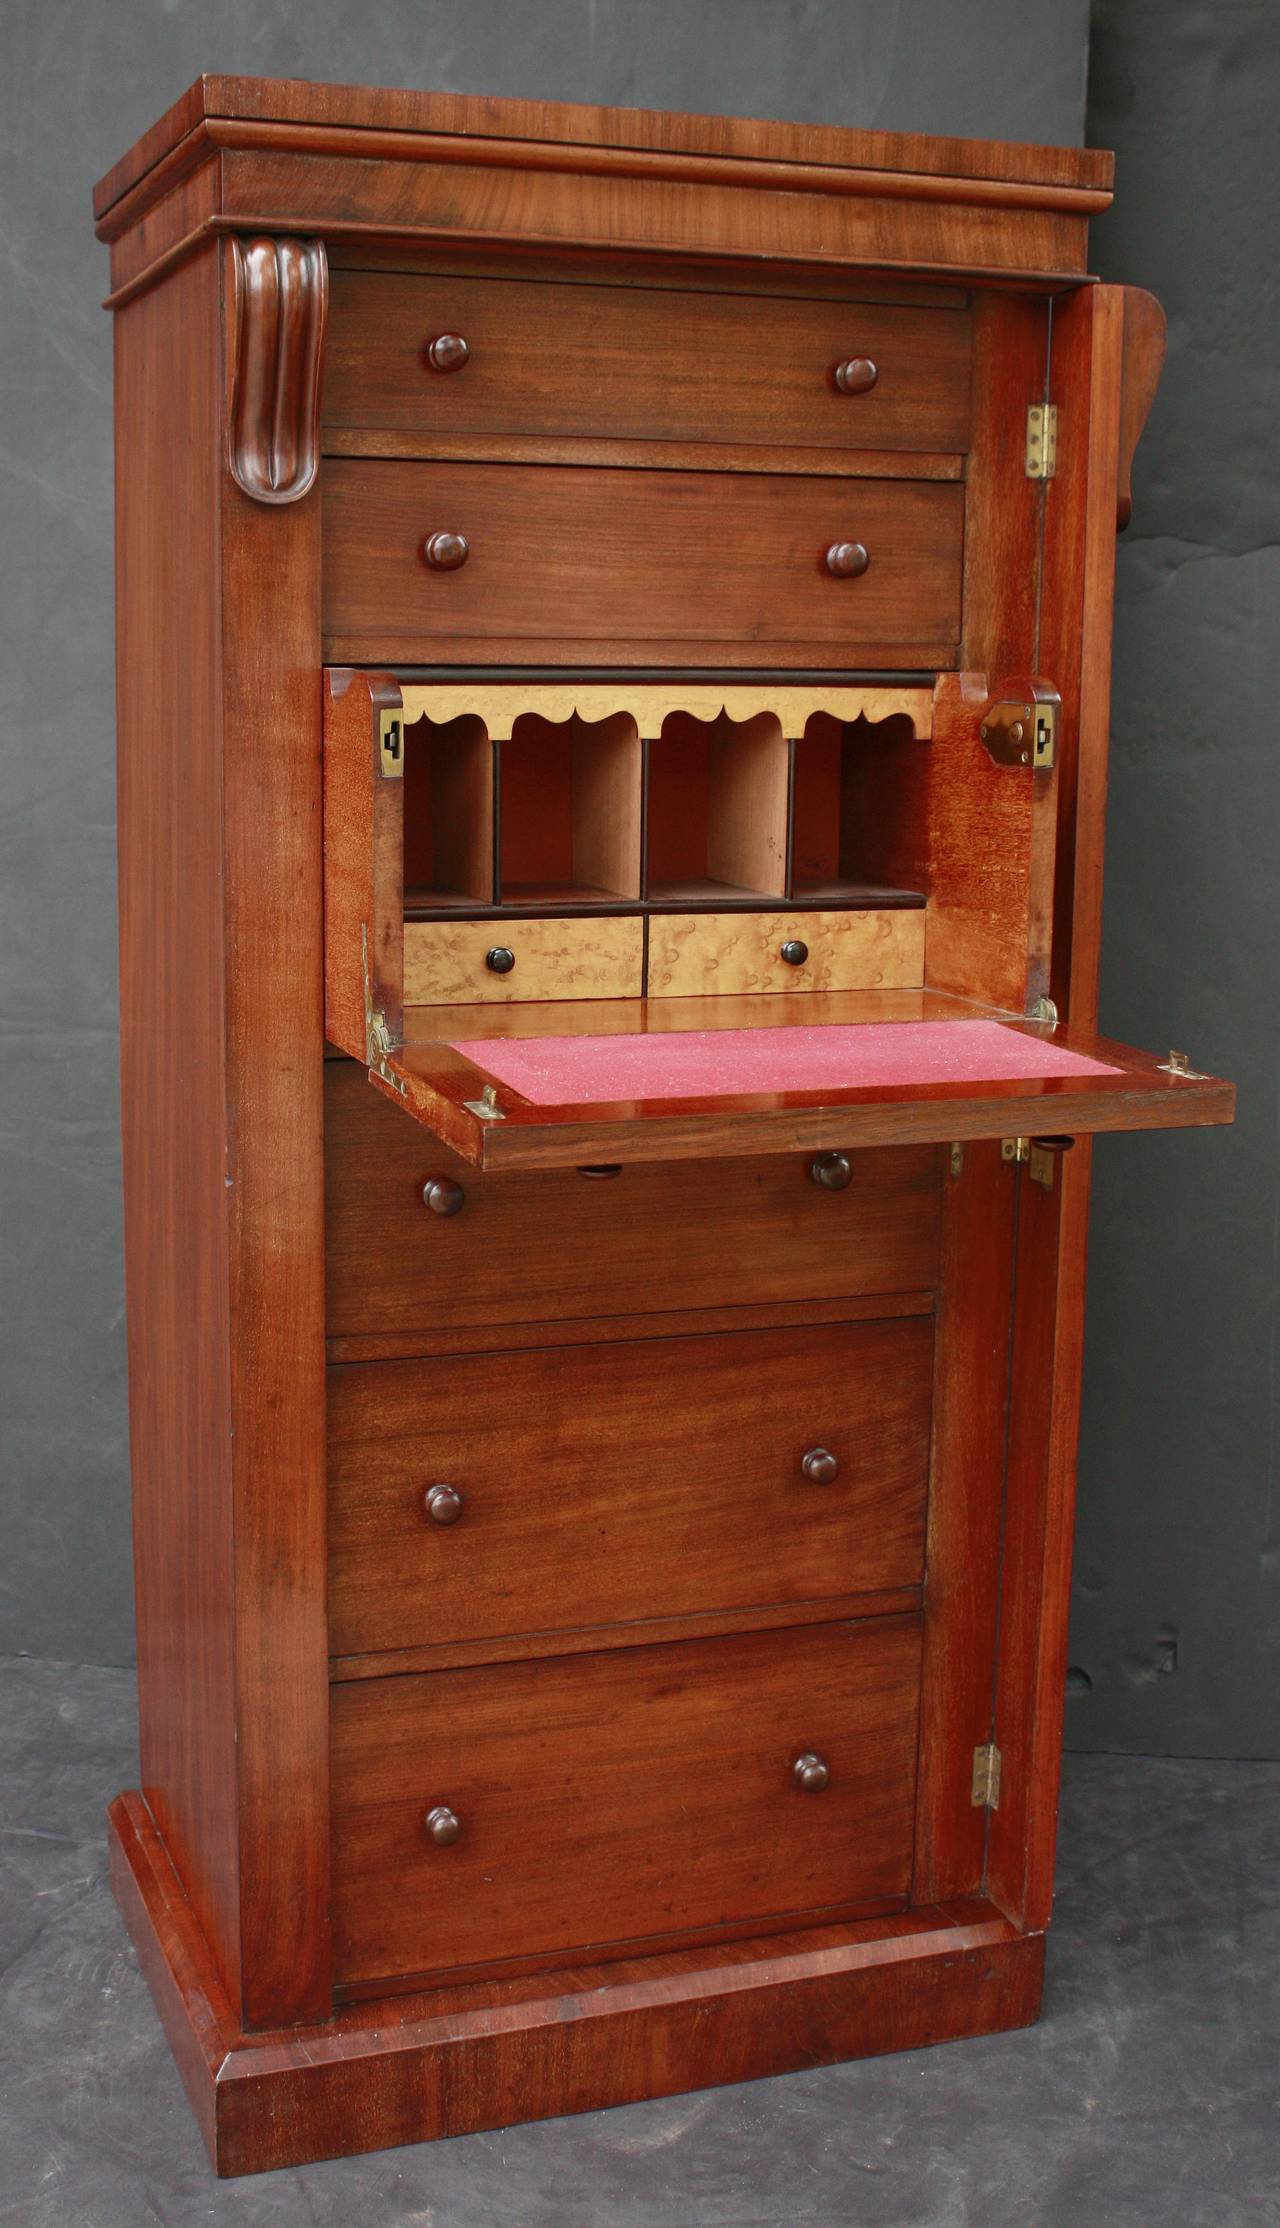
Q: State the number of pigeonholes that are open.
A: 4